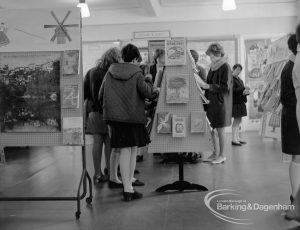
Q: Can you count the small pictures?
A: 8